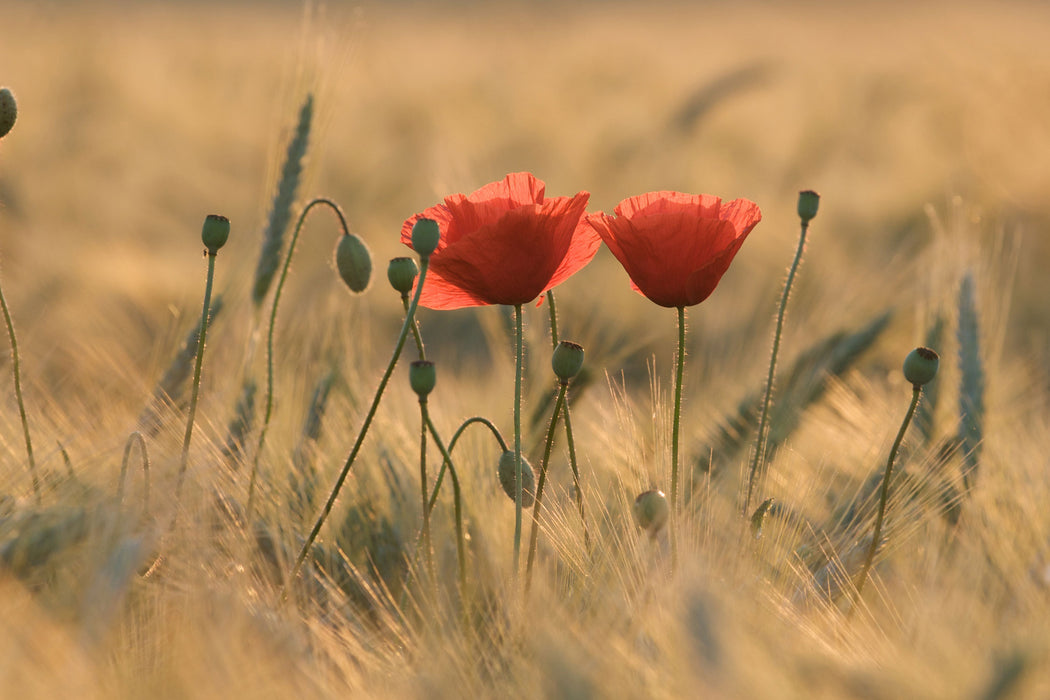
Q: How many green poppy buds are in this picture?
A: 11